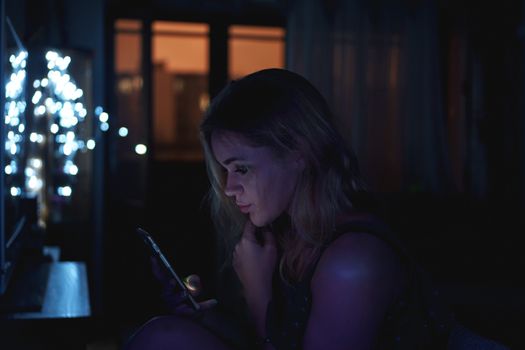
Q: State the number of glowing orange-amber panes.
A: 3